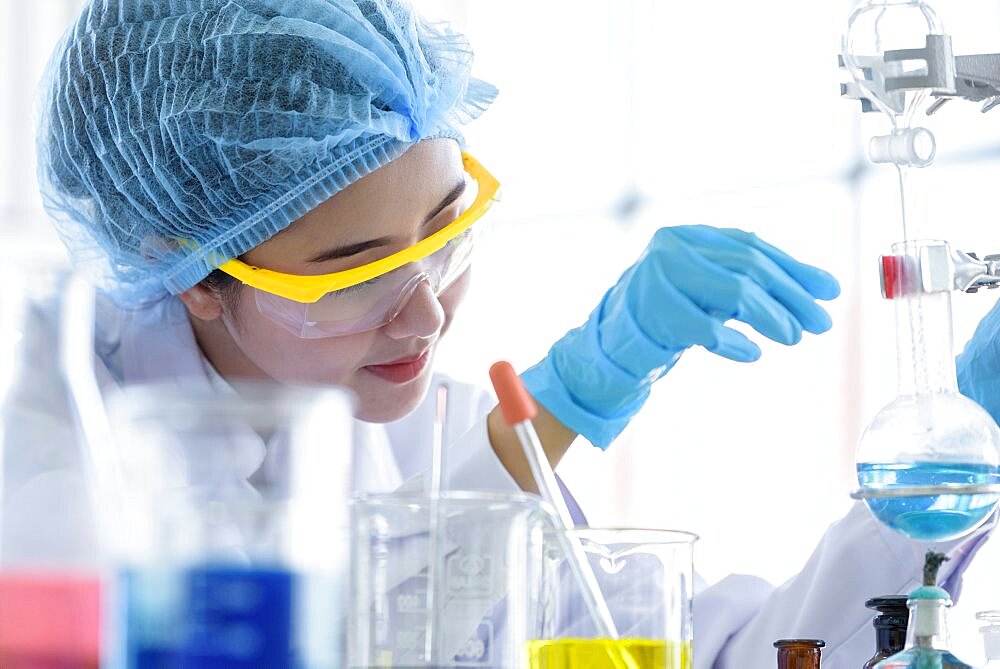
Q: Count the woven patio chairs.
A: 0